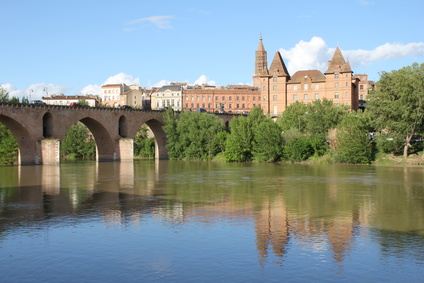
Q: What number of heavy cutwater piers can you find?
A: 2